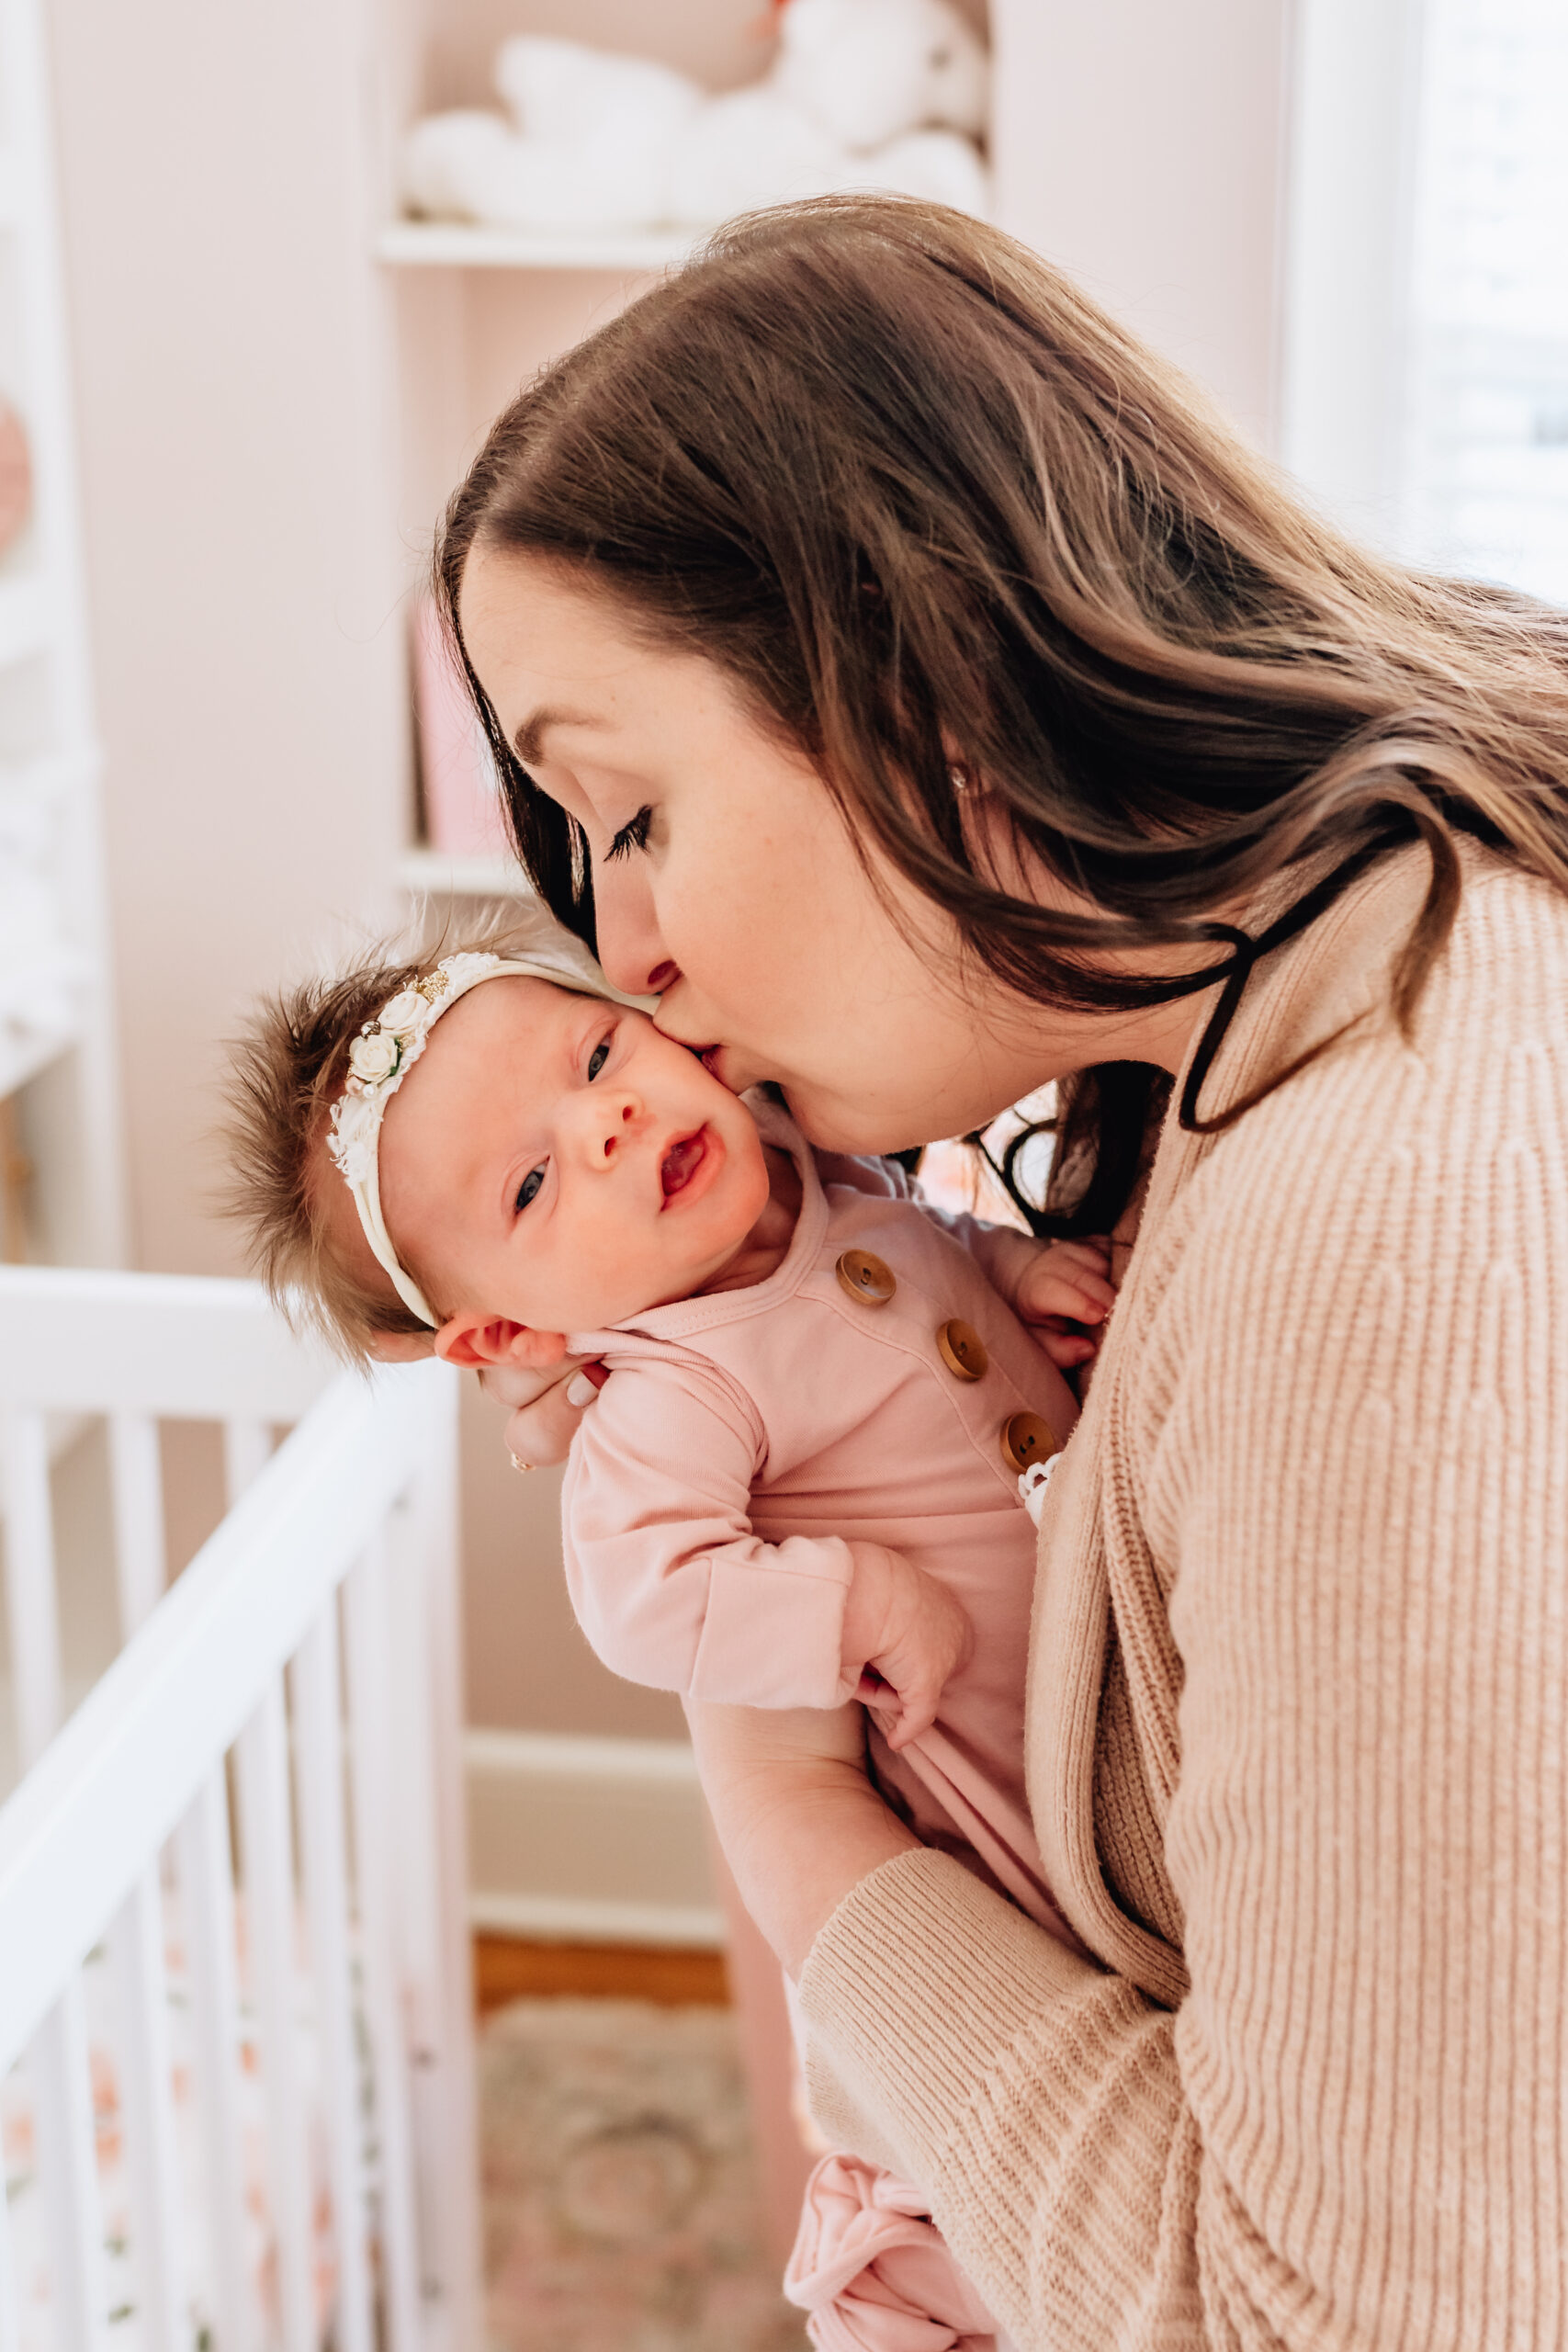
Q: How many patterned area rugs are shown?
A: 1